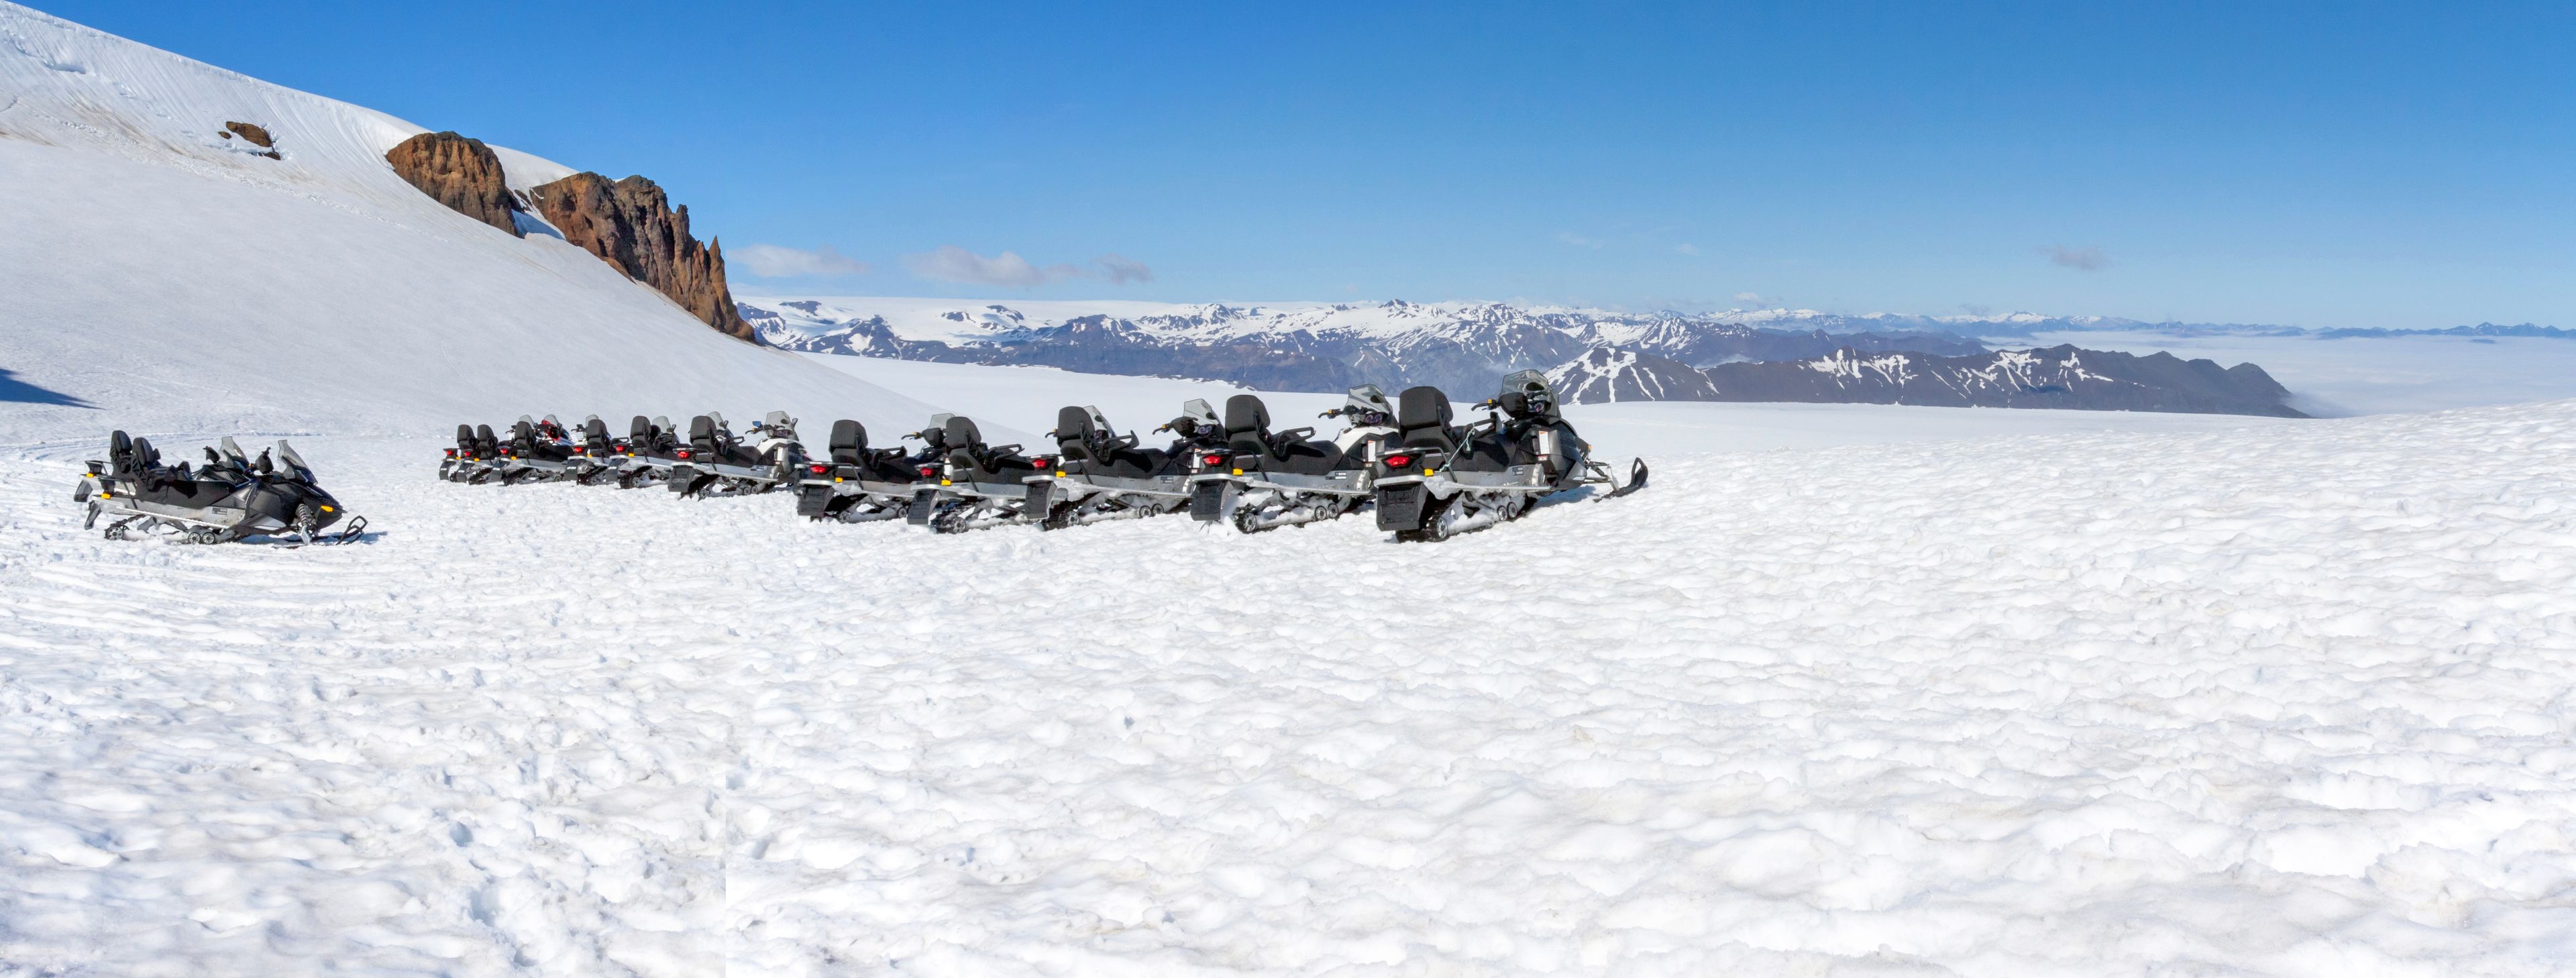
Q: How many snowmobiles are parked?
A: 13